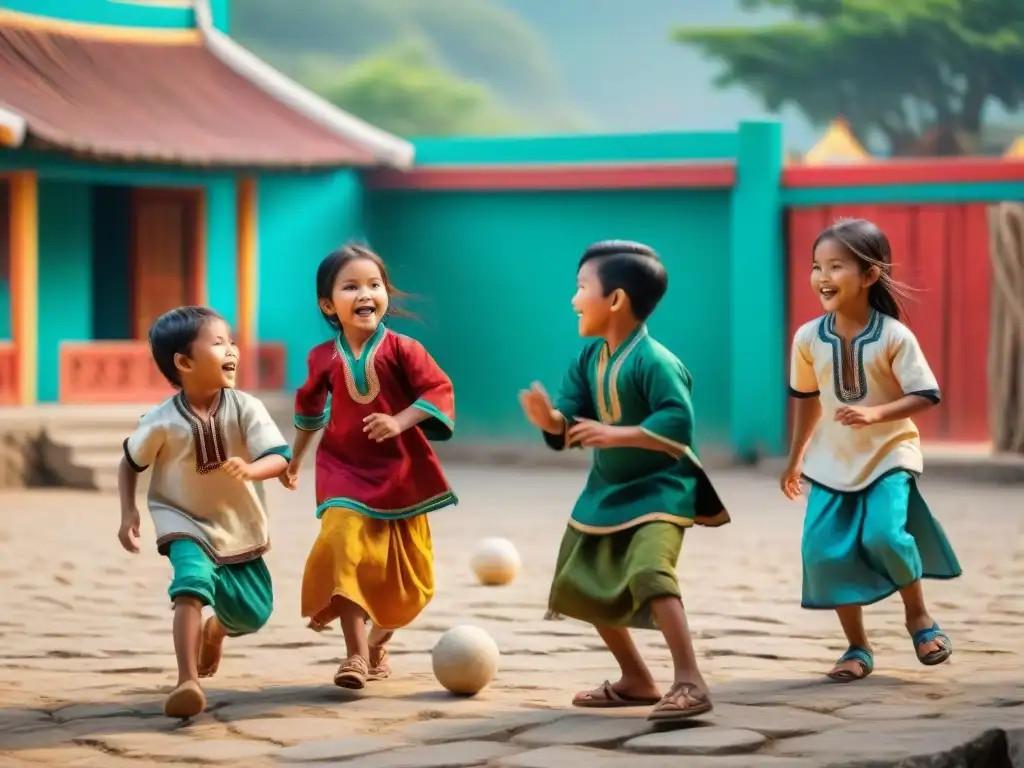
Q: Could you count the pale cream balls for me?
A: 2